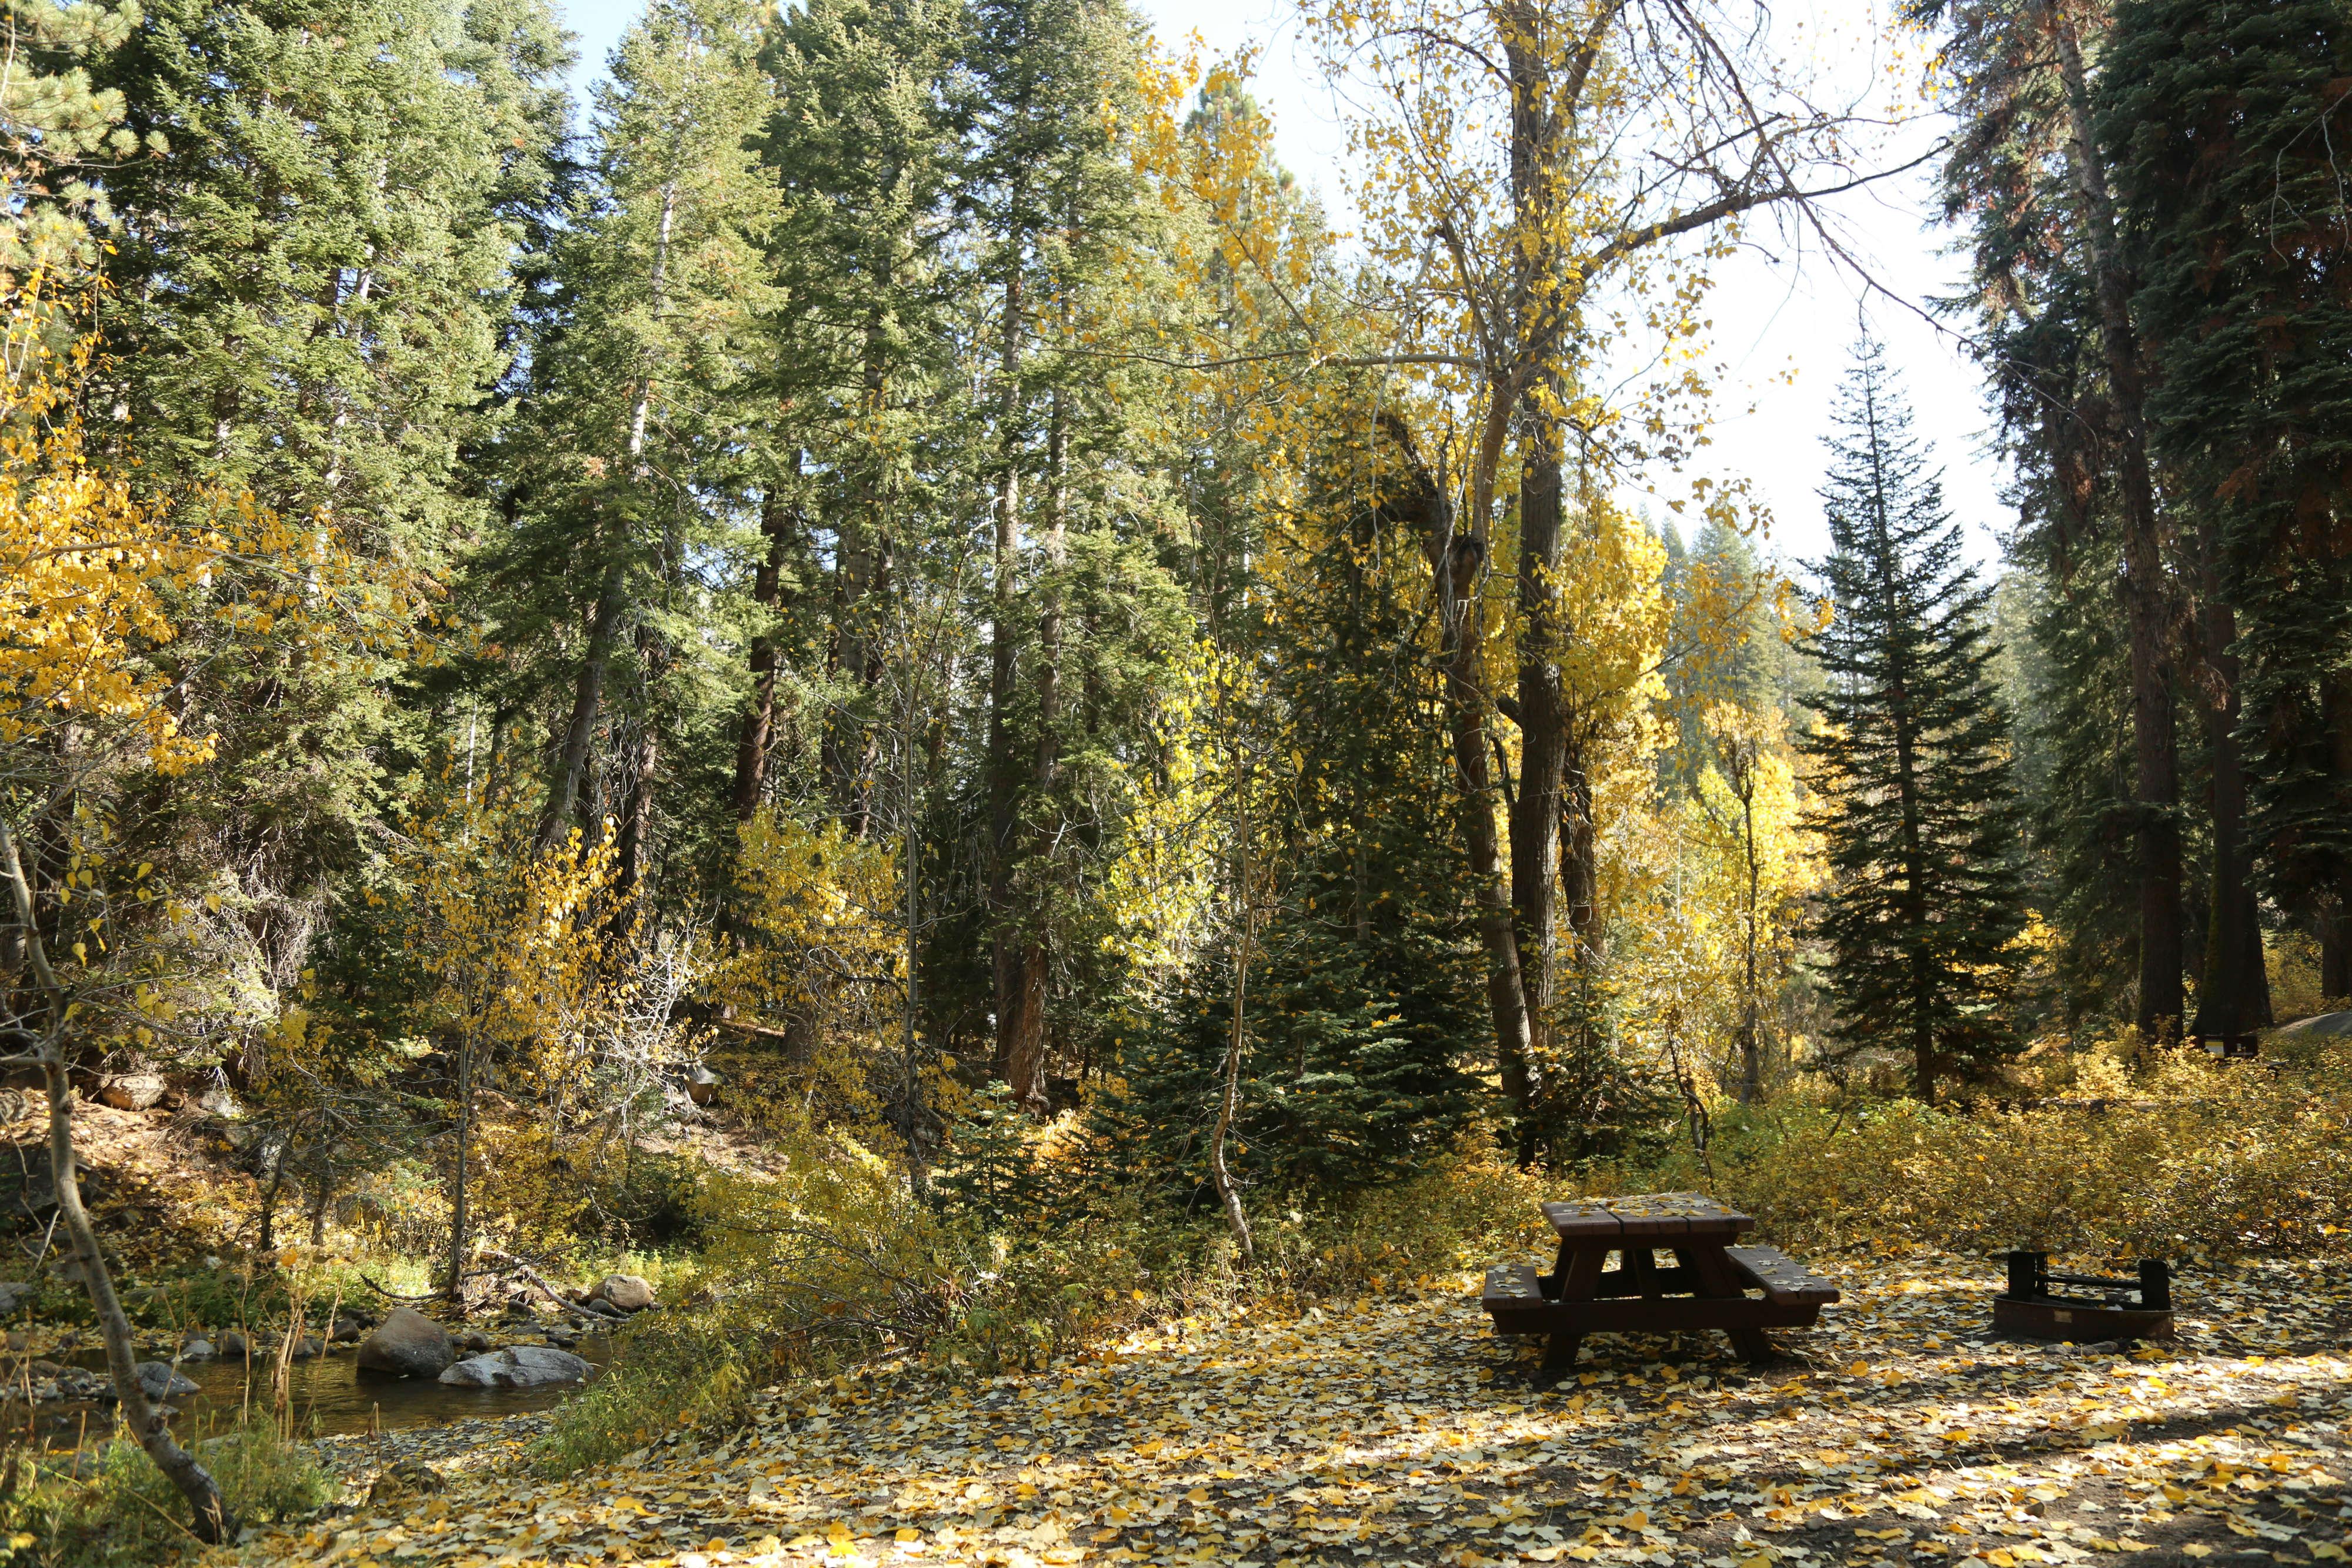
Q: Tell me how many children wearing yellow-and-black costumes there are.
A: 0